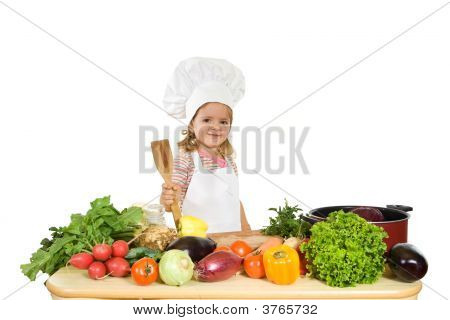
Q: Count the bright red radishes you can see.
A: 5